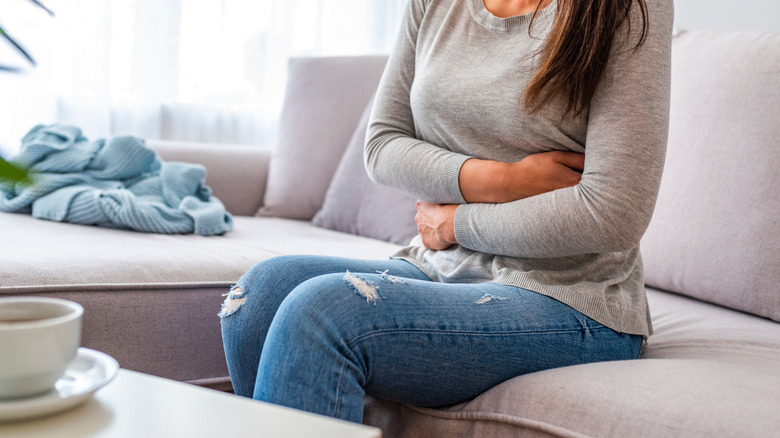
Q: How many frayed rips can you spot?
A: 4